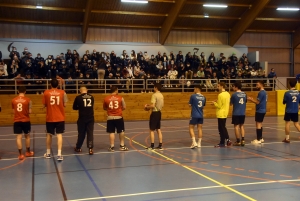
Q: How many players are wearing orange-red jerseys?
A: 3